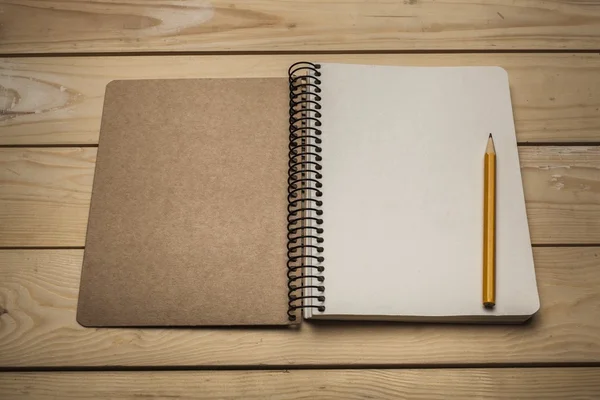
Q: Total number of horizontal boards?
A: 5